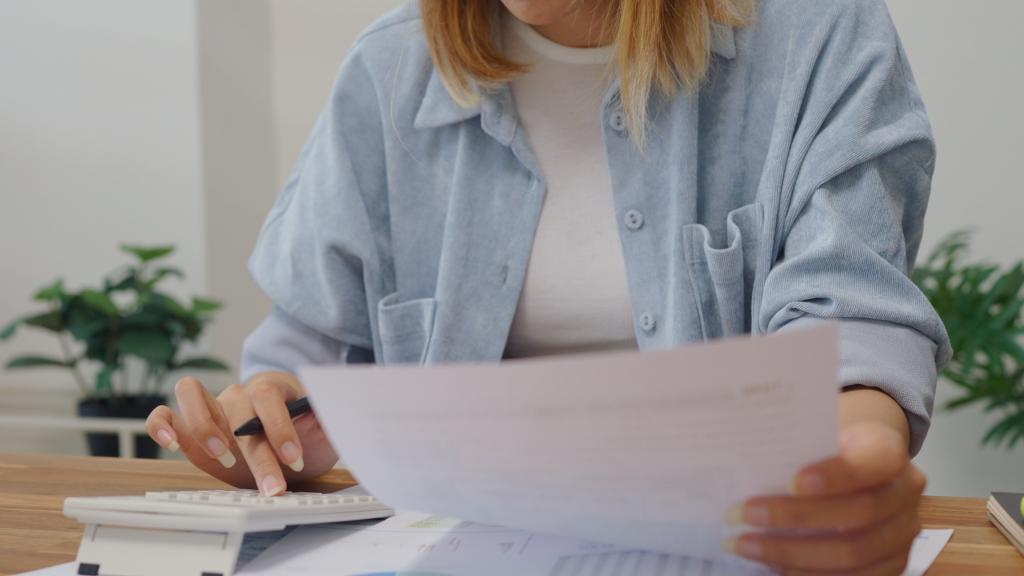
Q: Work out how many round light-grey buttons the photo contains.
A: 3